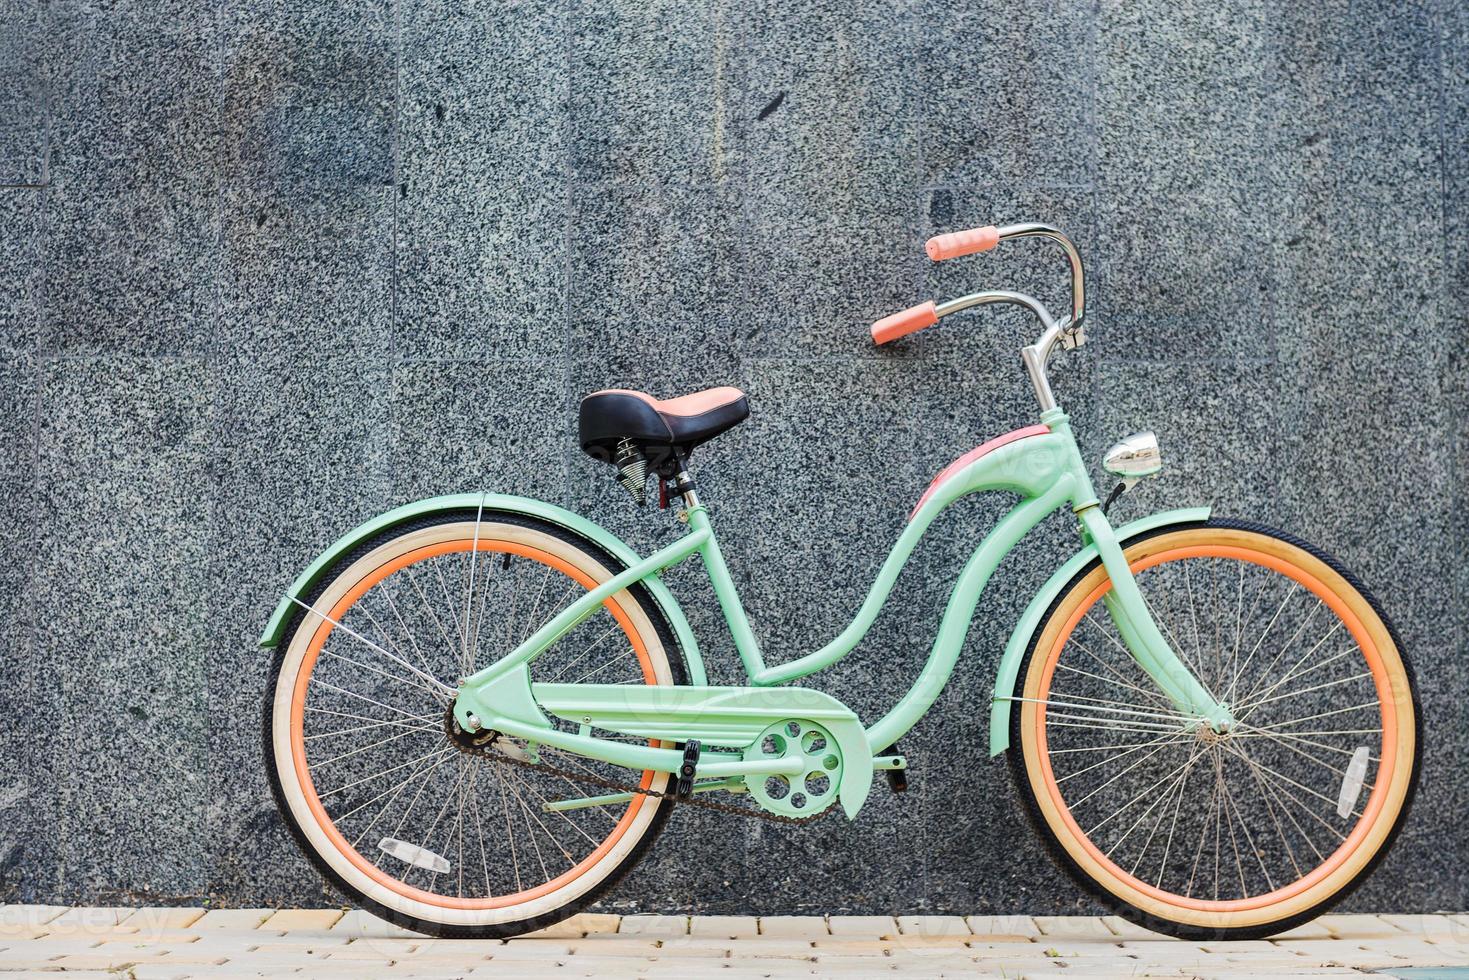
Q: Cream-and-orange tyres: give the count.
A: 2